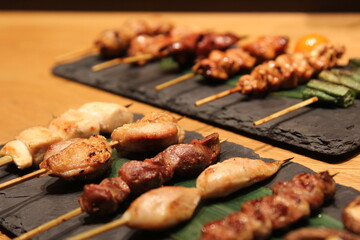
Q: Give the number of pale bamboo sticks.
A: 9